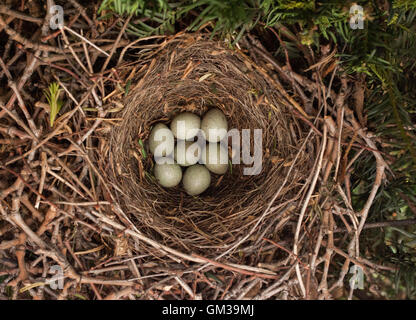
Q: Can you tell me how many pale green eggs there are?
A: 7